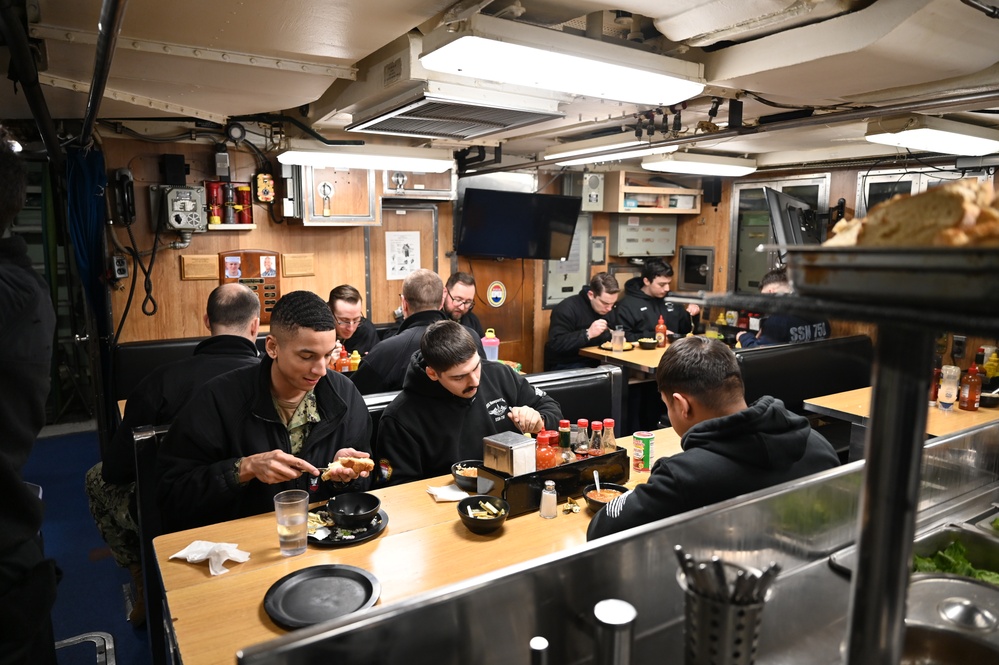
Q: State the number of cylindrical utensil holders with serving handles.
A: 1